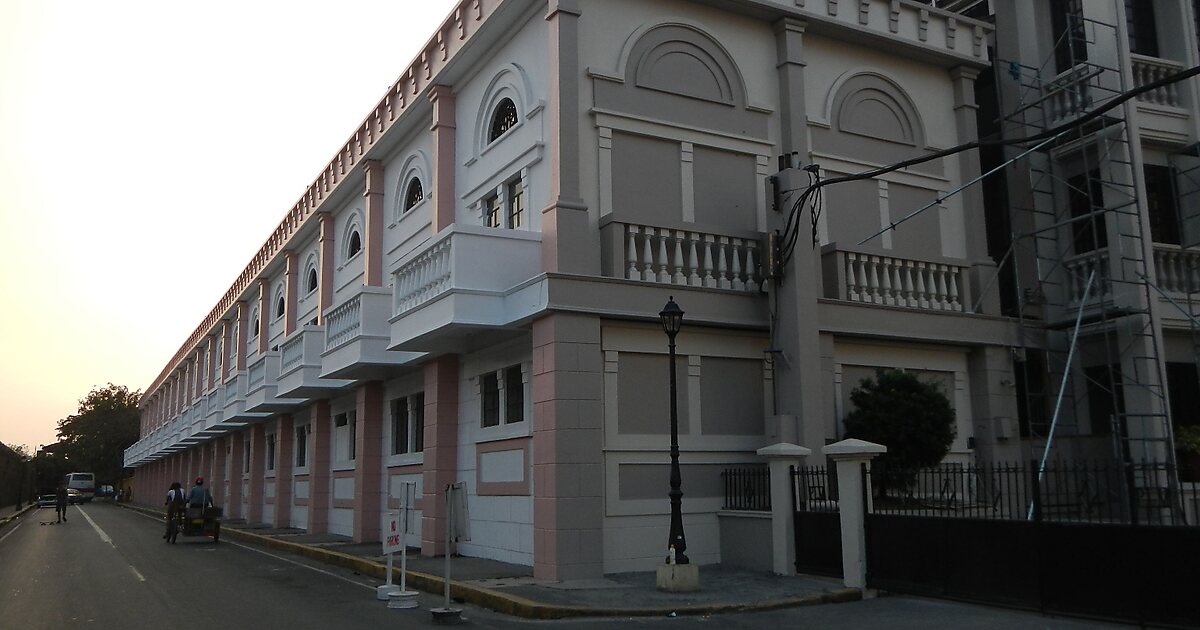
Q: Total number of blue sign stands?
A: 0